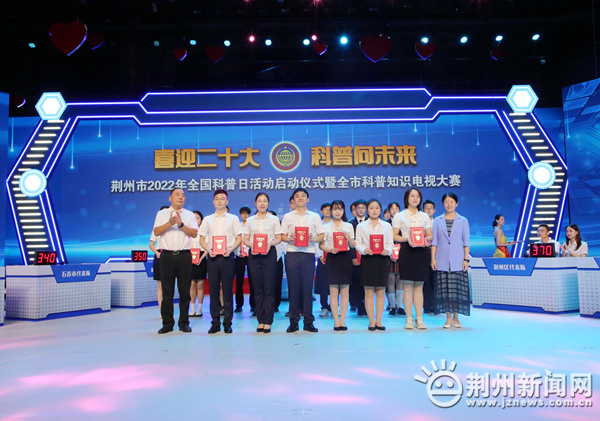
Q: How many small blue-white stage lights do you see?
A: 11